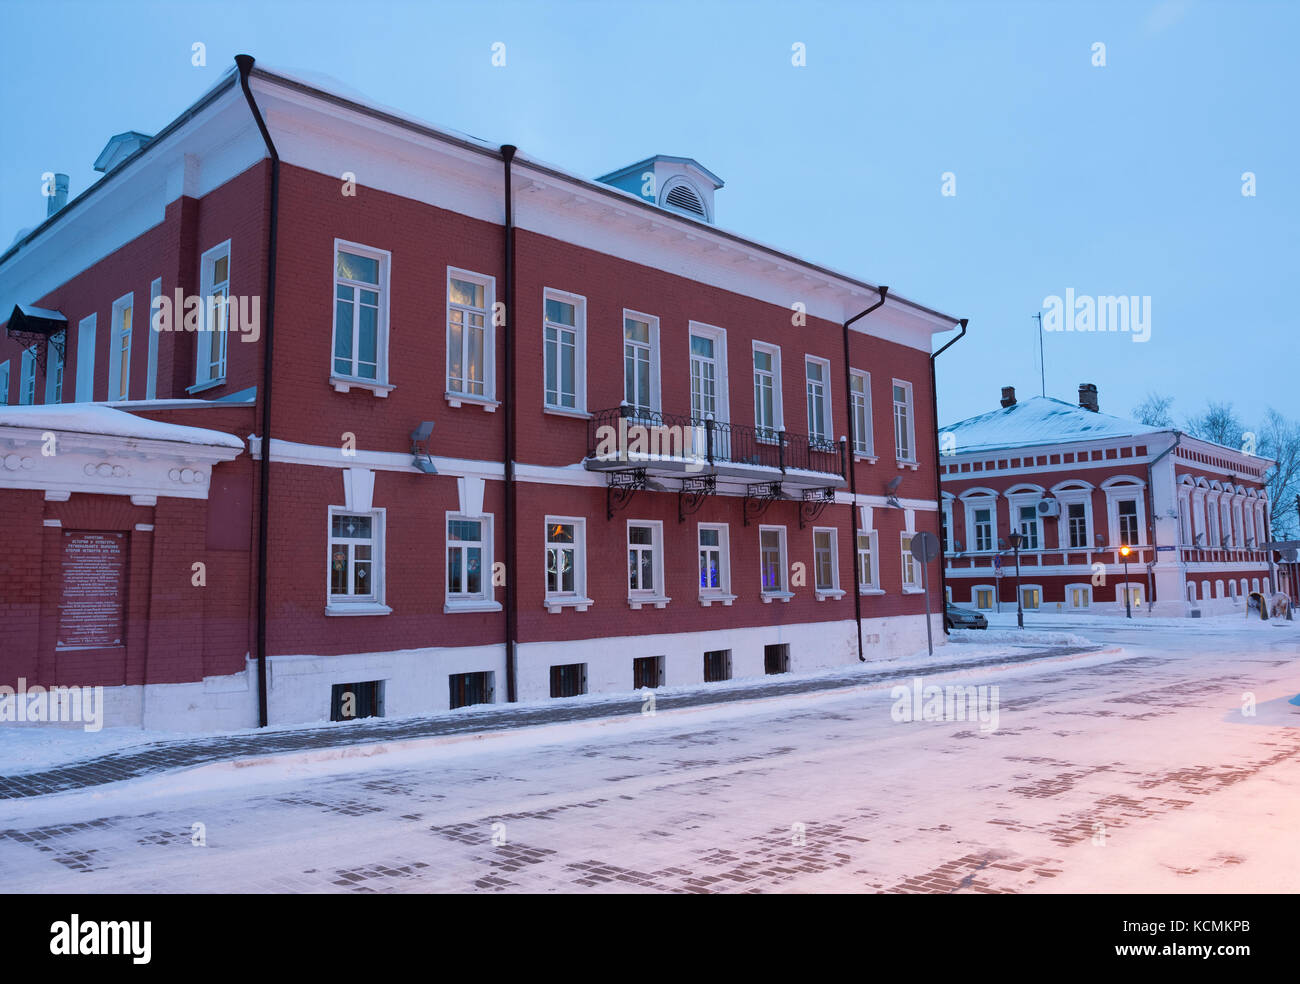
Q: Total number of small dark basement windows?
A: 6